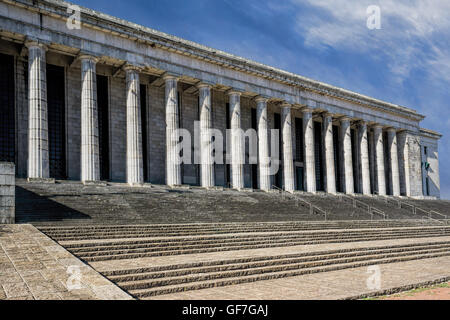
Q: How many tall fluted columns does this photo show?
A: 14